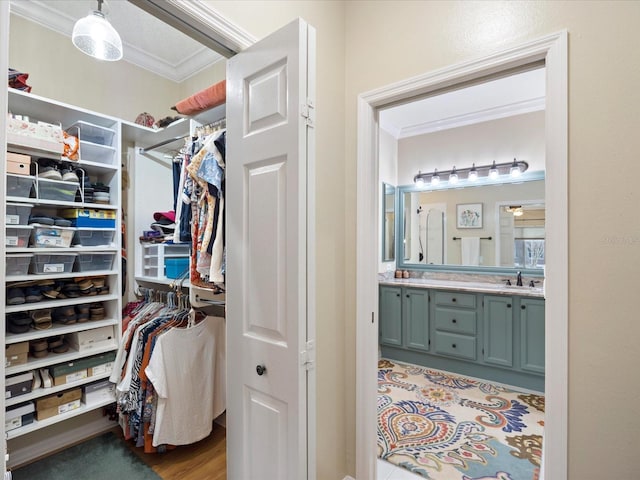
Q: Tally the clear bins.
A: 11